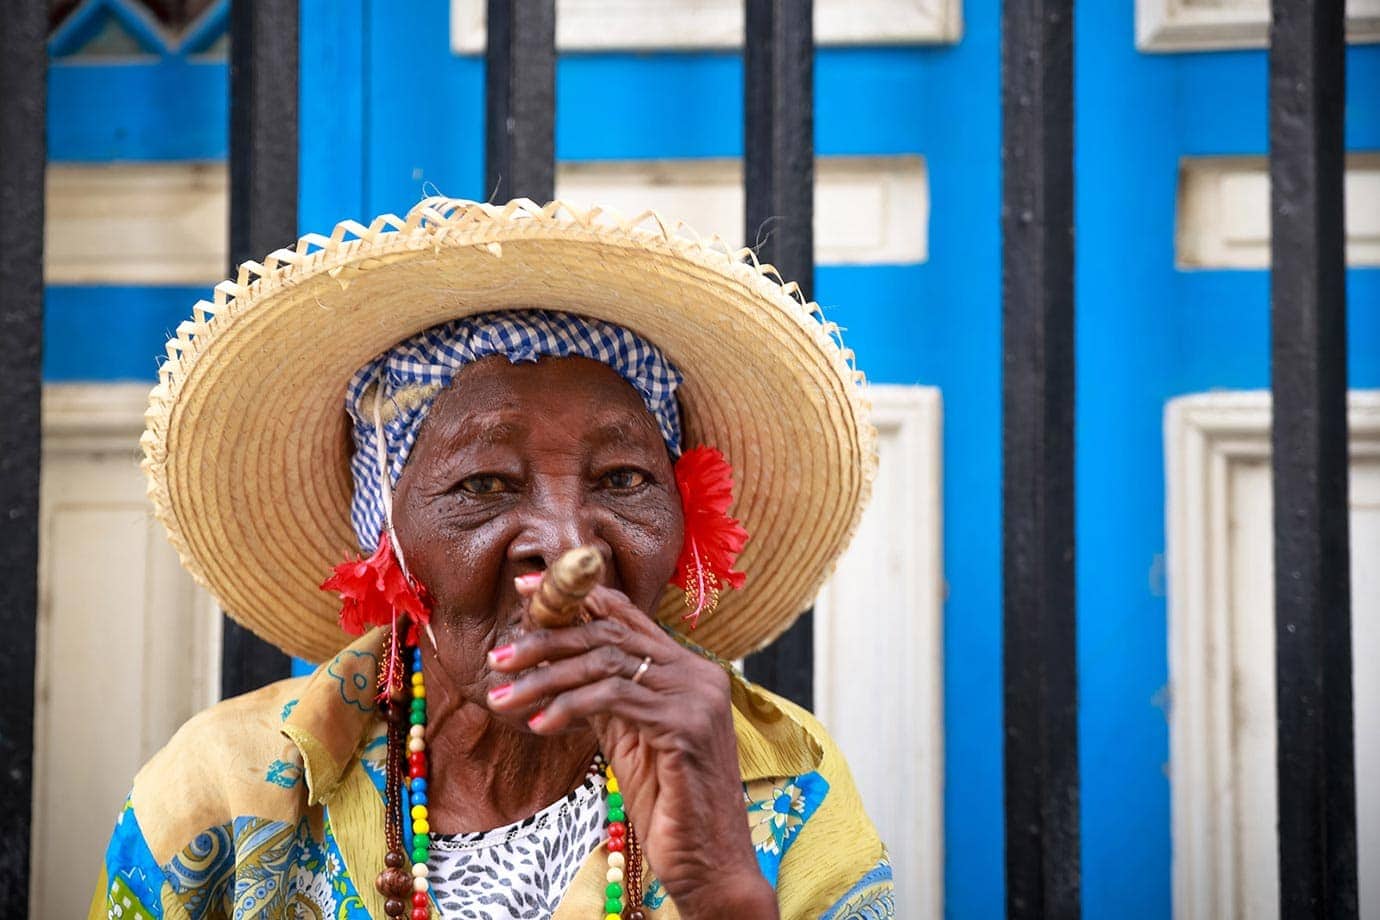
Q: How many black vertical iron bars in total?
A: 6